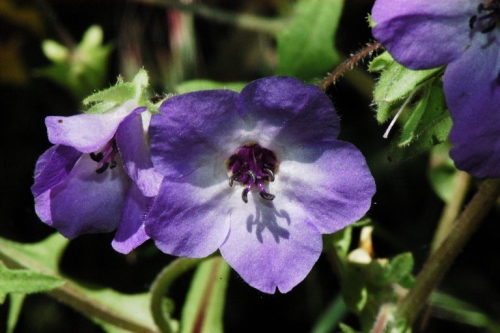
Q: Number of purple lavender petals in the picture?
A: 12